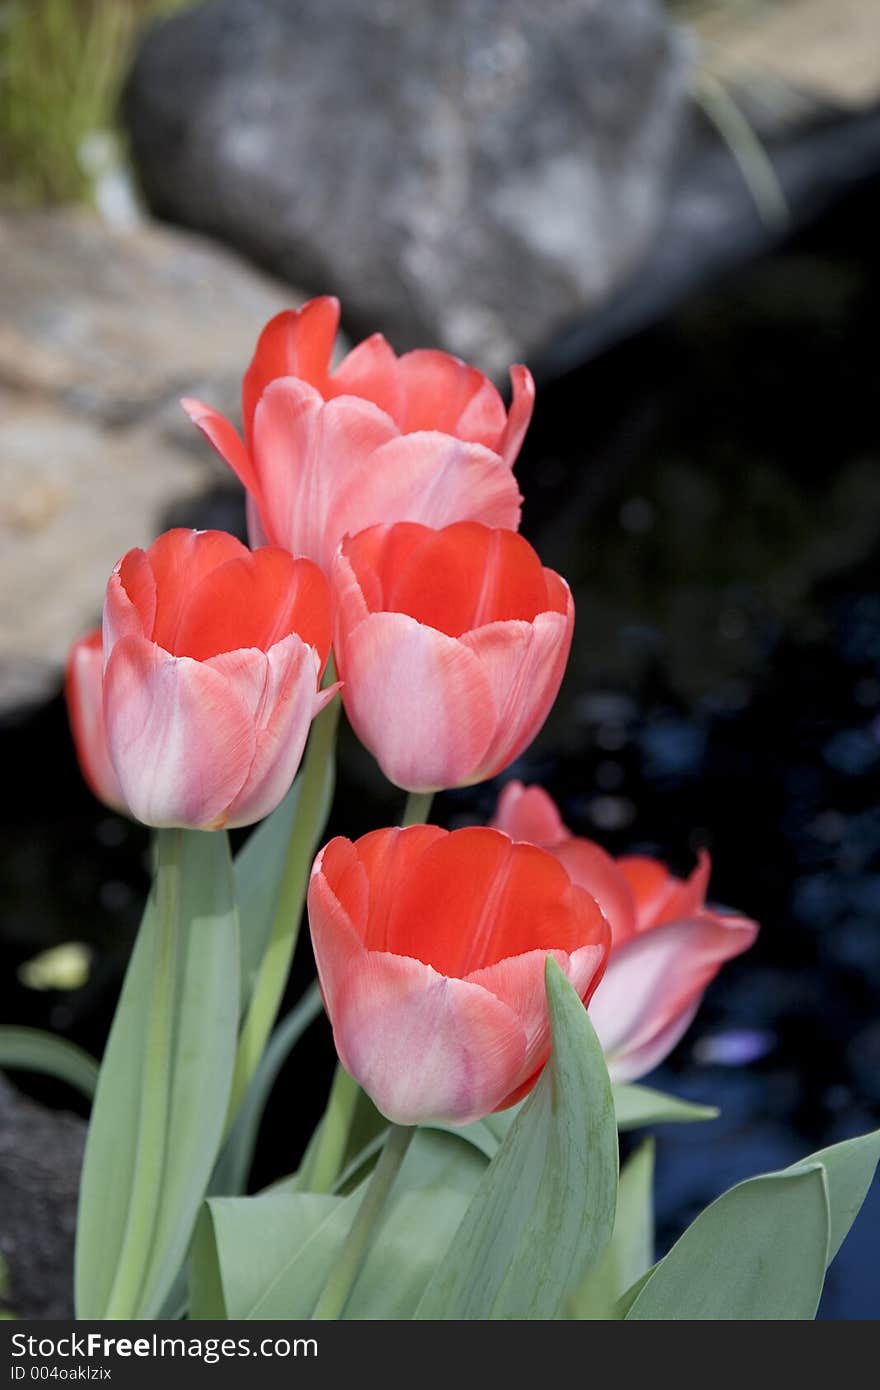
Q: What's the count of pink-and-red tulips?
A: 6